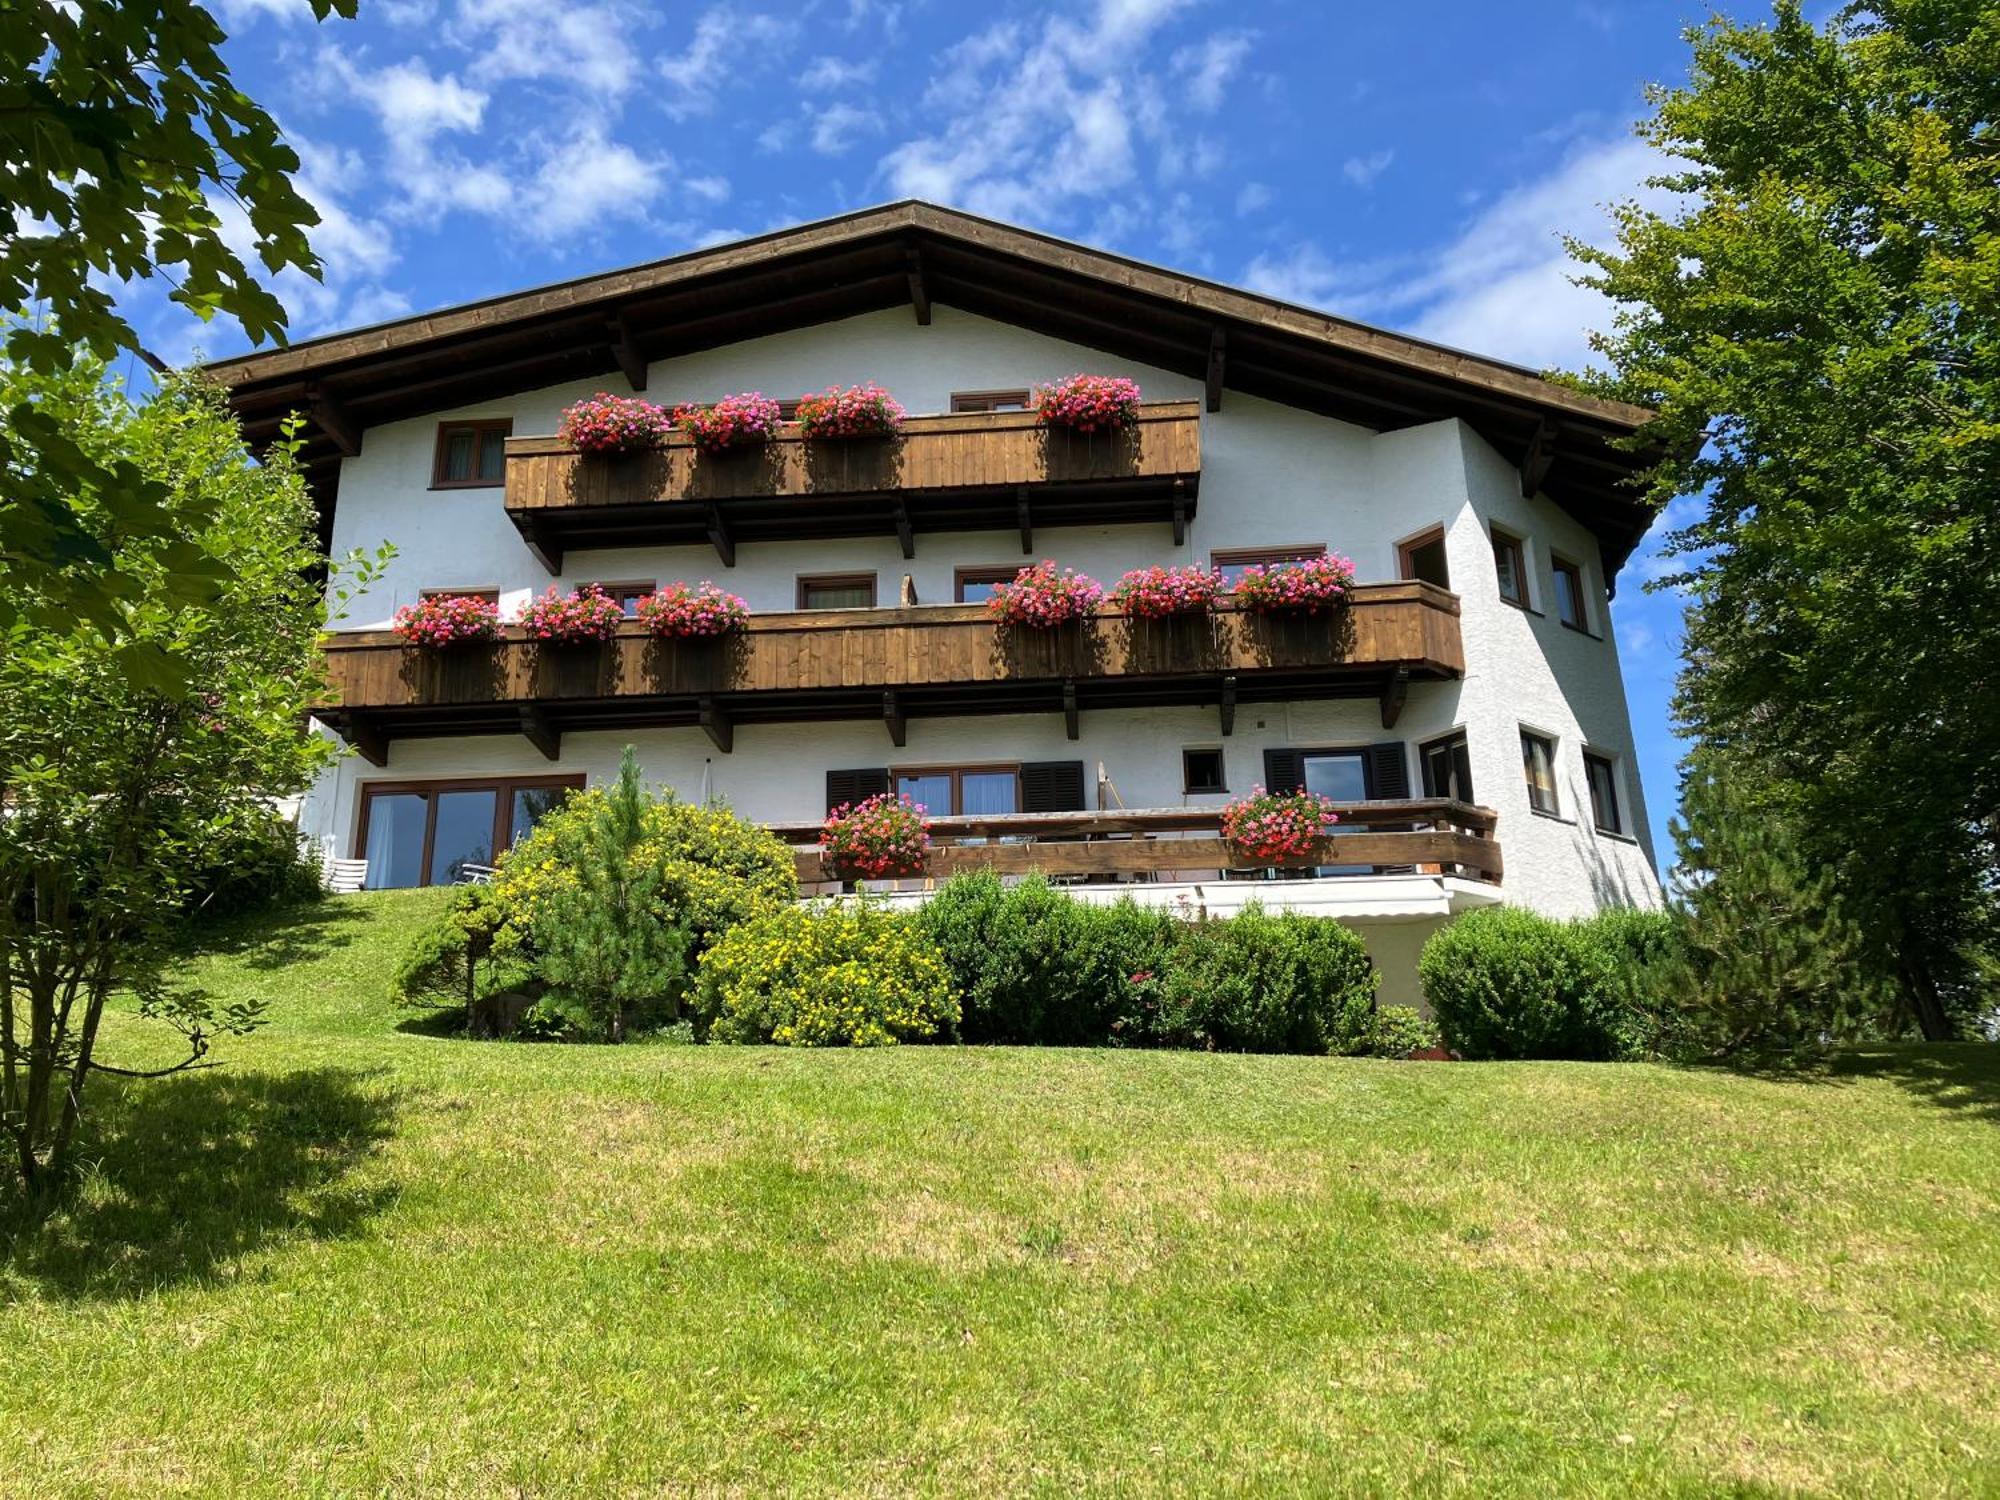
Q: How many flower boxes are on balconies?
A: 12